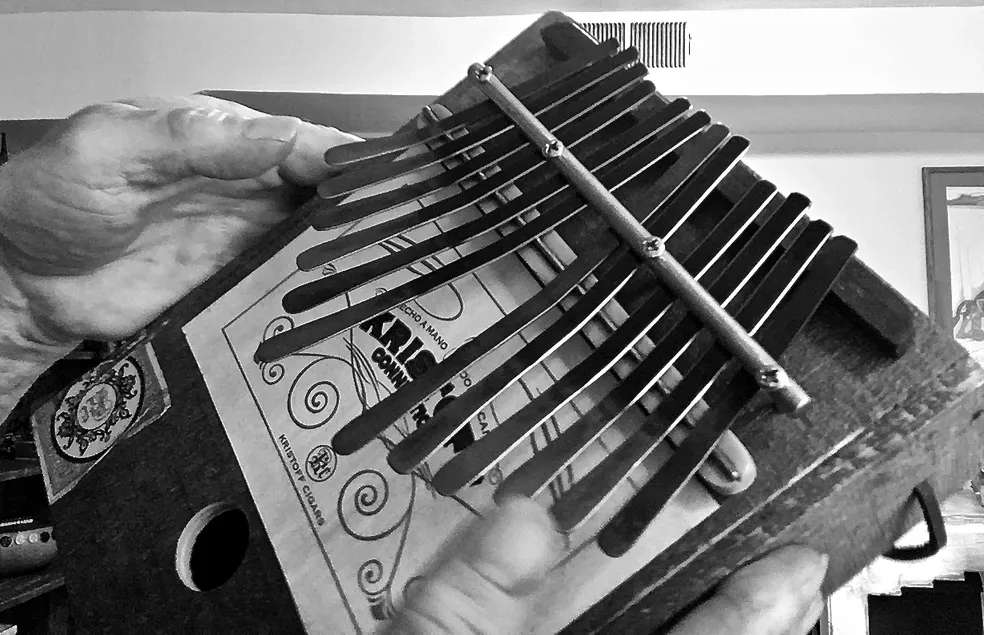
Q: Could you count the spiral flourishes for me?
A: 5